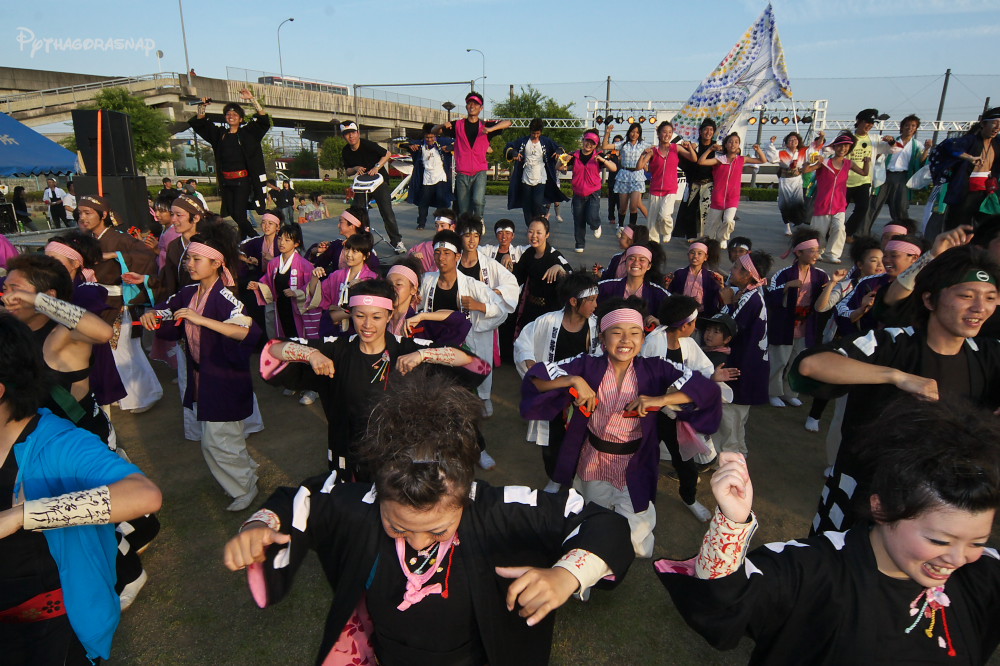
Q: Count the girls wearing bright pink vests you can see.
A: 4